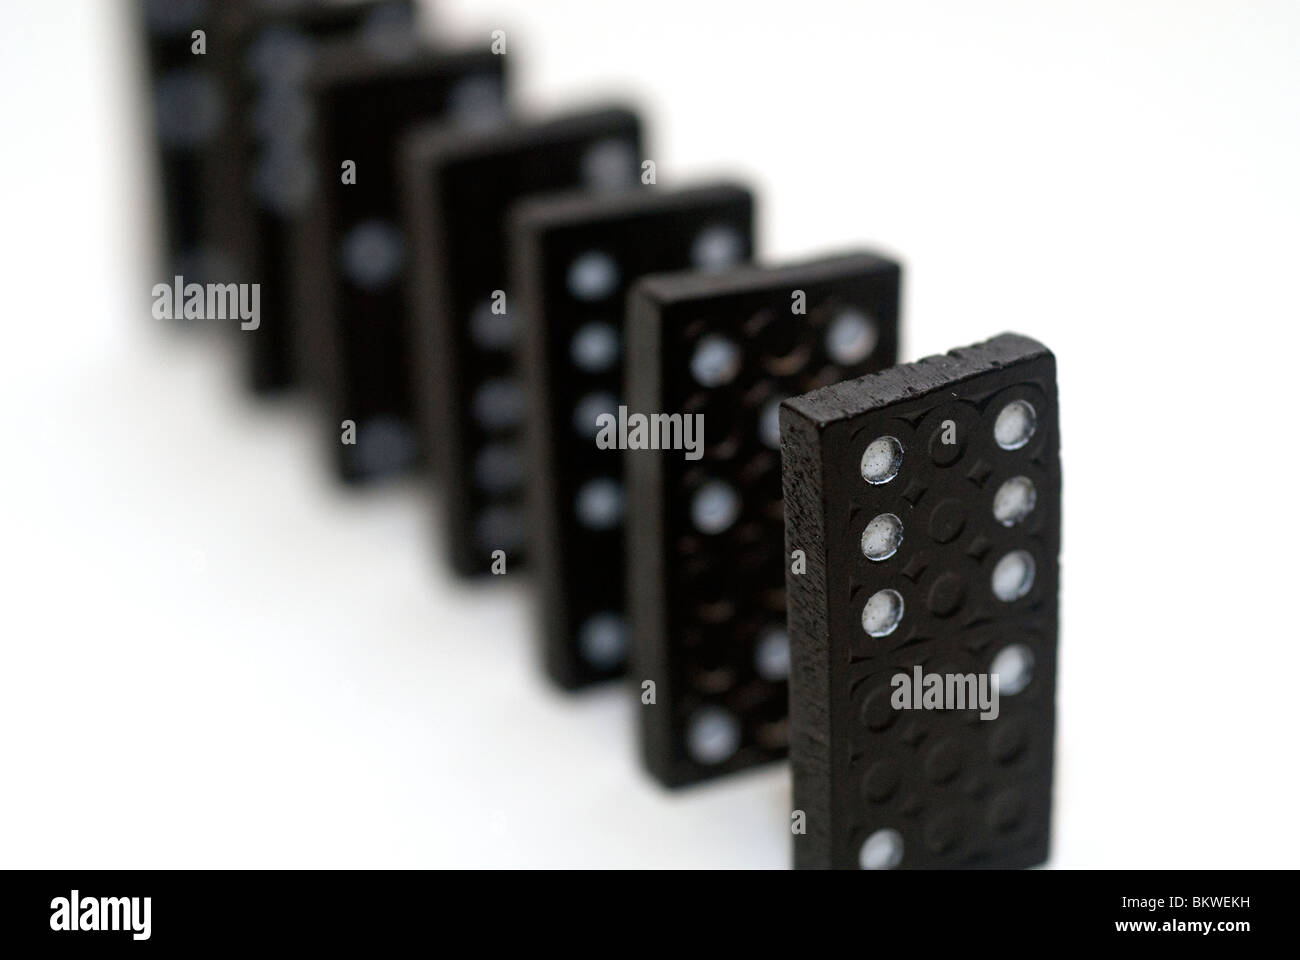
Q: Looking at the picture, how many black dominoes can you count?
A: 7